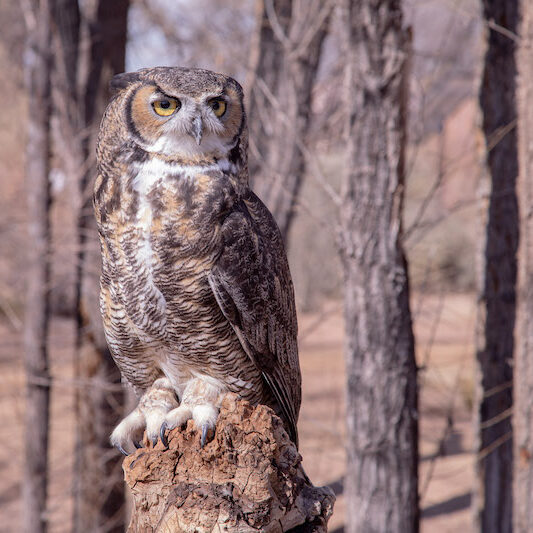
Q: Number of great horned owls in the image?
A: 1